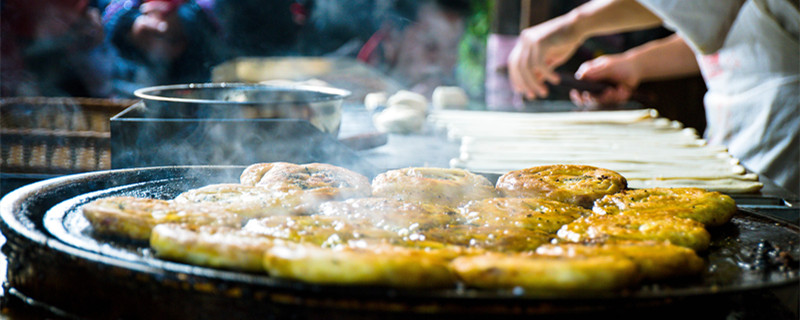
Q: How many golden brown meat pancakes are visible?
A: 15